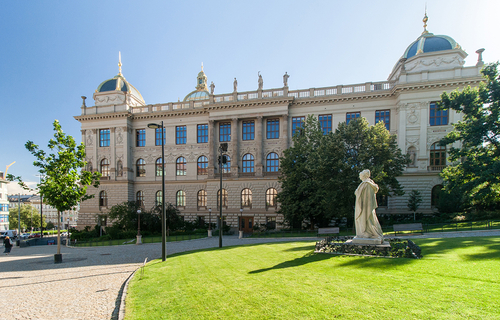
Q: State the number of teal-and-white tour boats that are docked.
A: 0